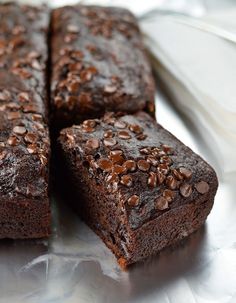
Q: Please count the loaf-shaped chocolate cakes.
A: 3